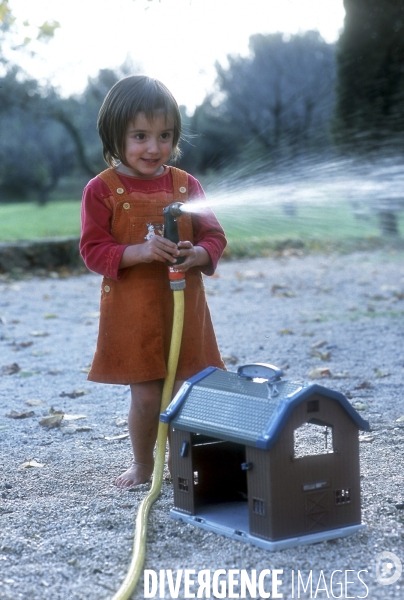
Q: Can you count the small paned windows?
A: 3